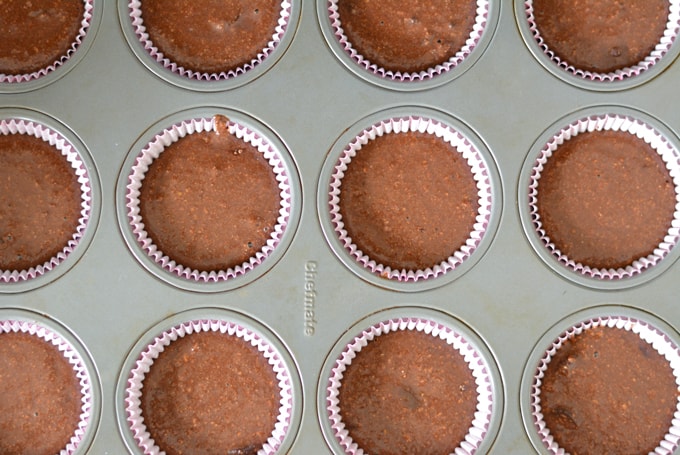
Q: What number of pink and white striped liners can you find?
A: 12